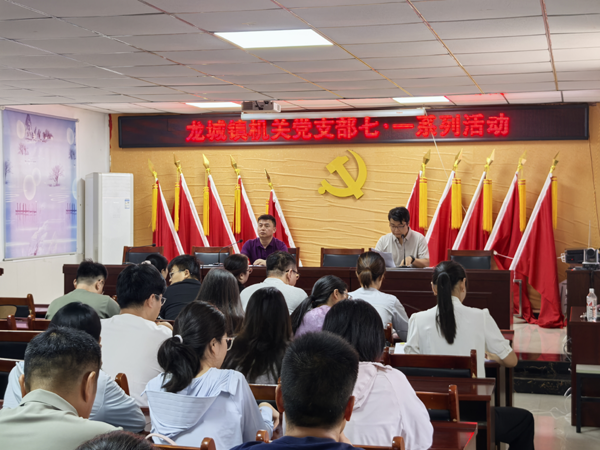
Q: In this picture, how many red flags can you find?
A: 10